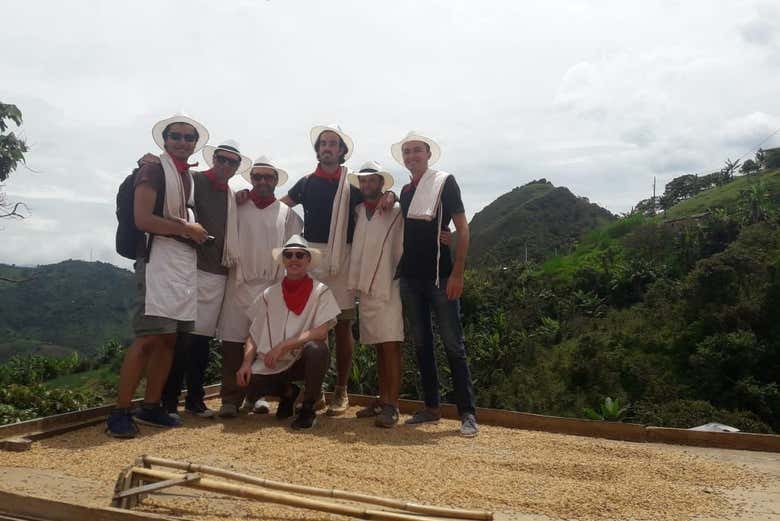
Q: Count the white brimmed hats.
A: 7